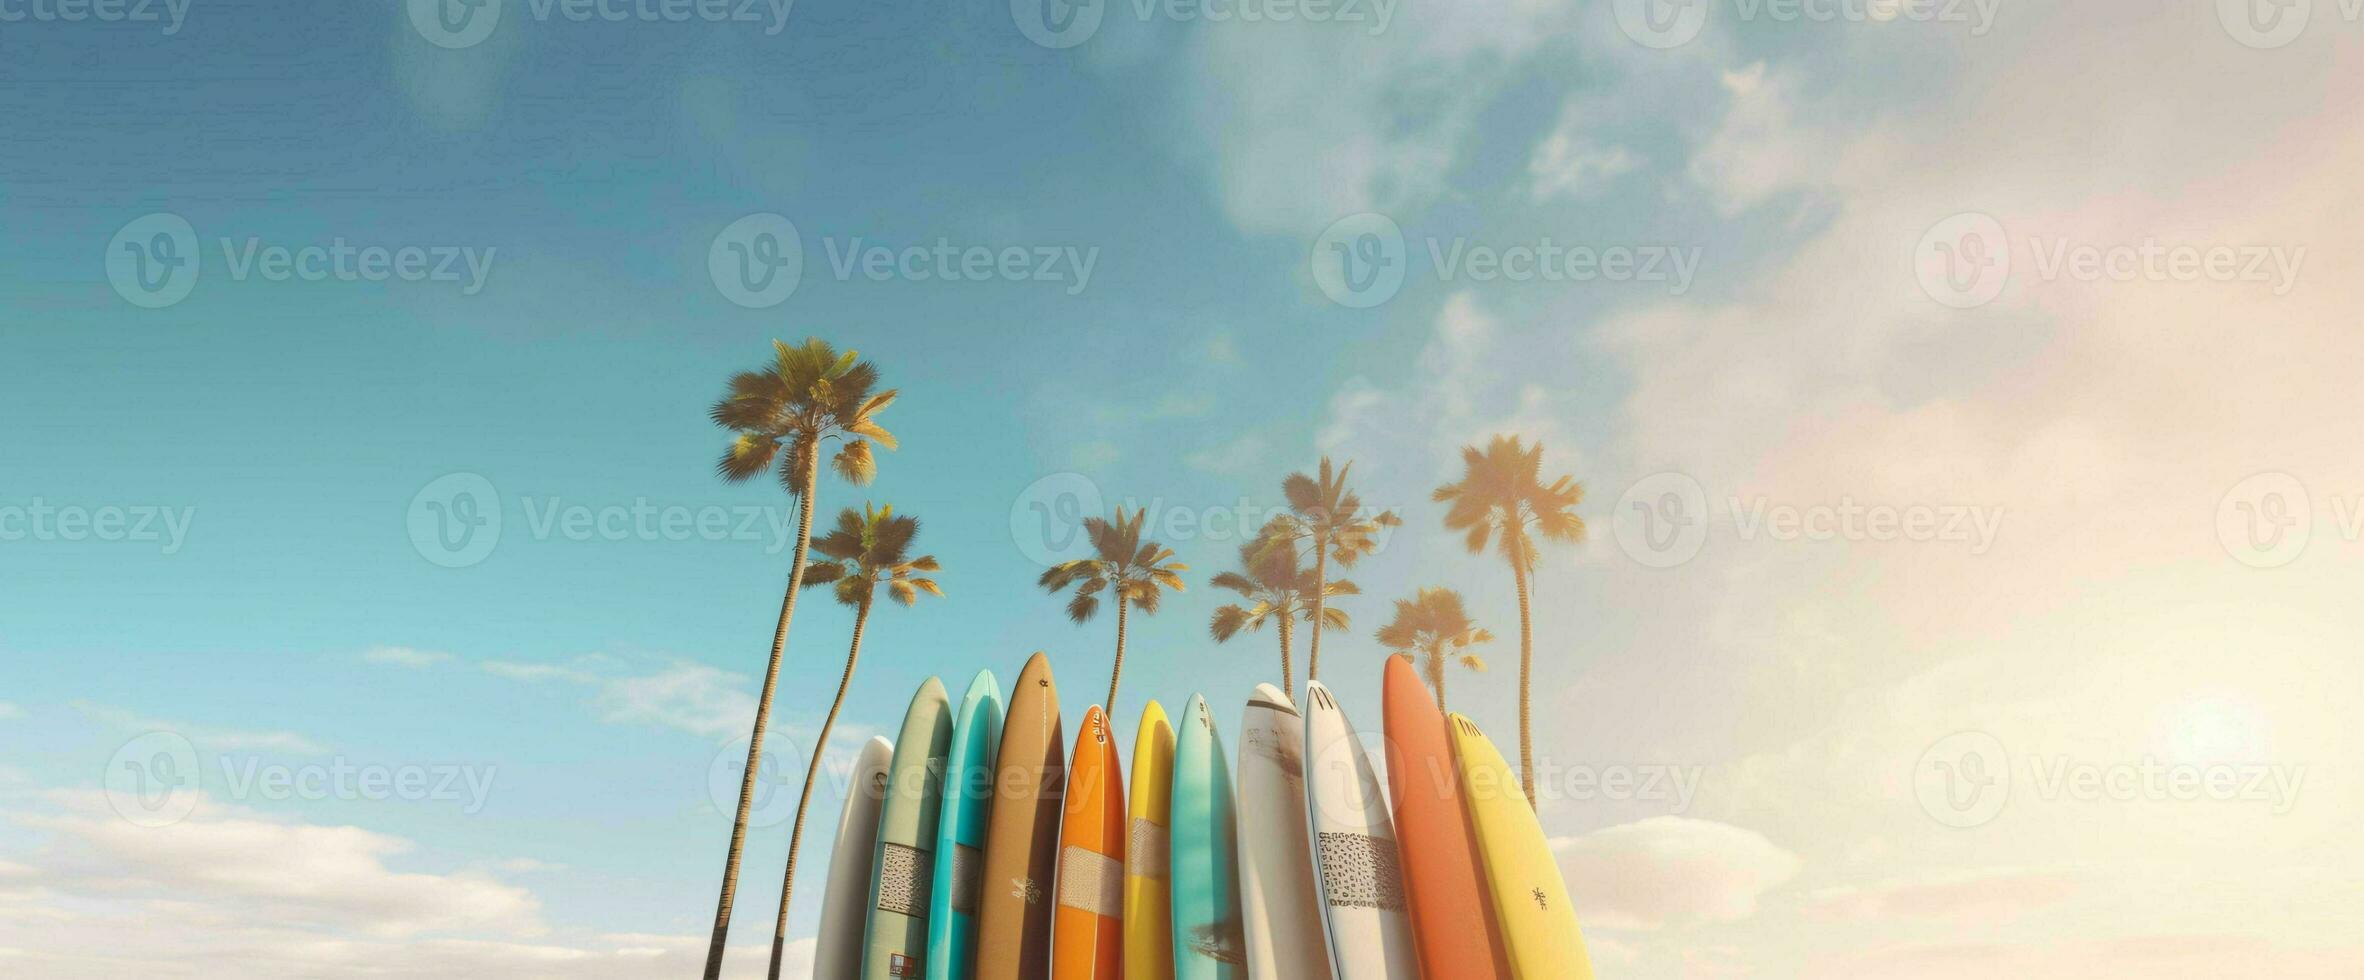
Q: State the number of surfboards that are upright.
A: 11